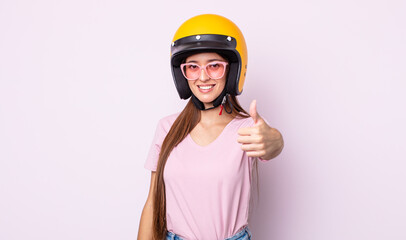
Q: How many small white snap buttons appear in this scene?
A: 3